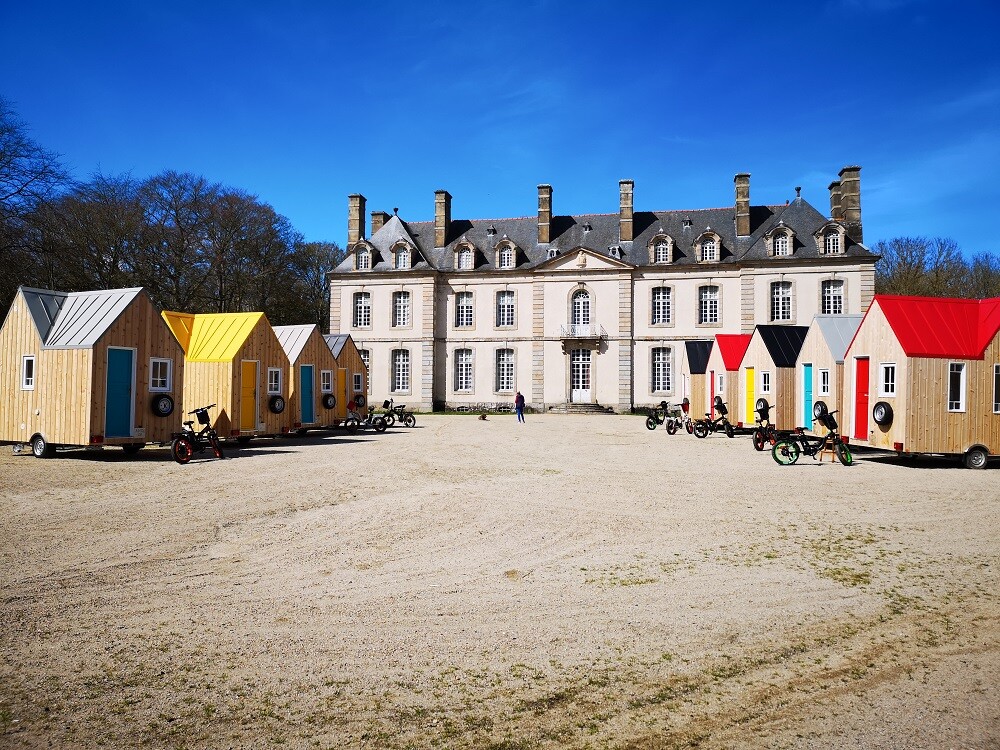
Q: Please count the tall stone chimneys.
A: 8